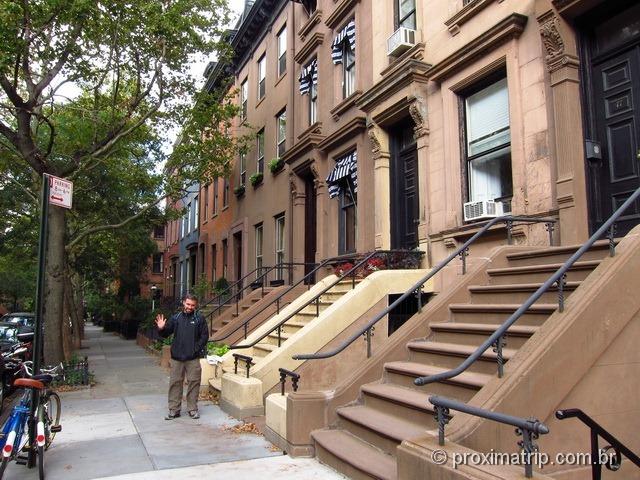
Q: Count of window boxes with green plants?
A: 3